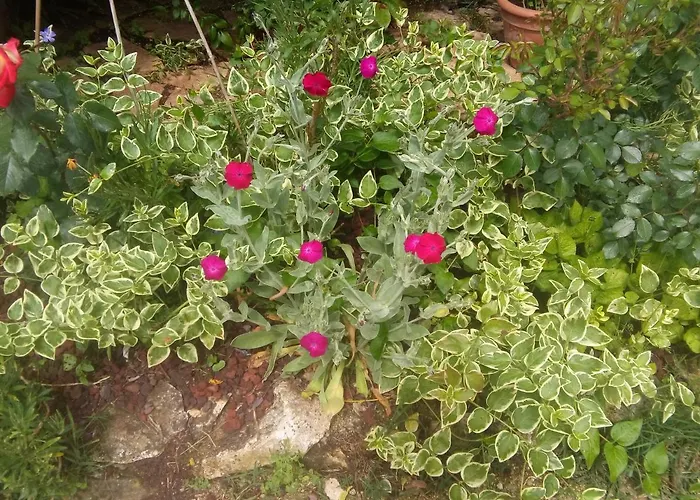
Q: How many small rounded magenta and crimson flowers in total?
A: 9